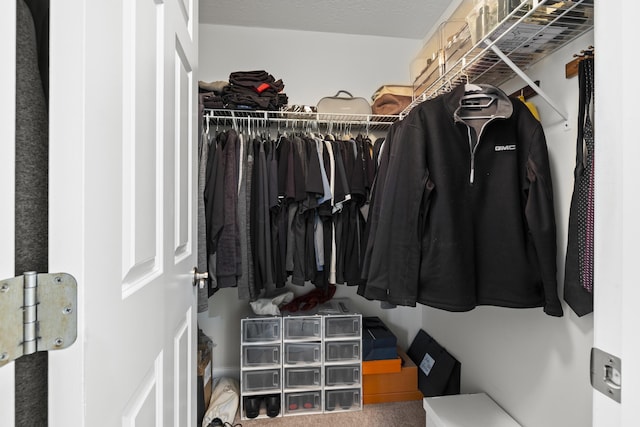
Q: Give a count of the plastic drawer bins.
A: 12